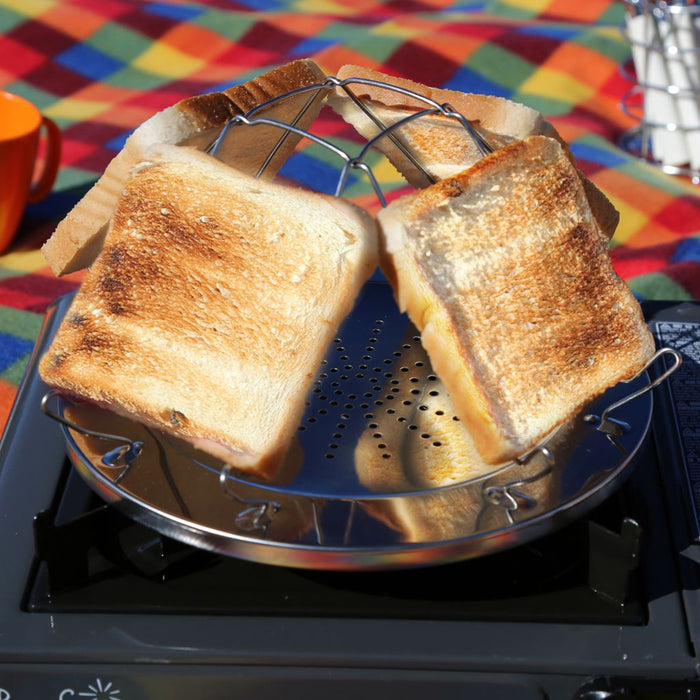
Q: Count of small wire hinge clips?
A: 4